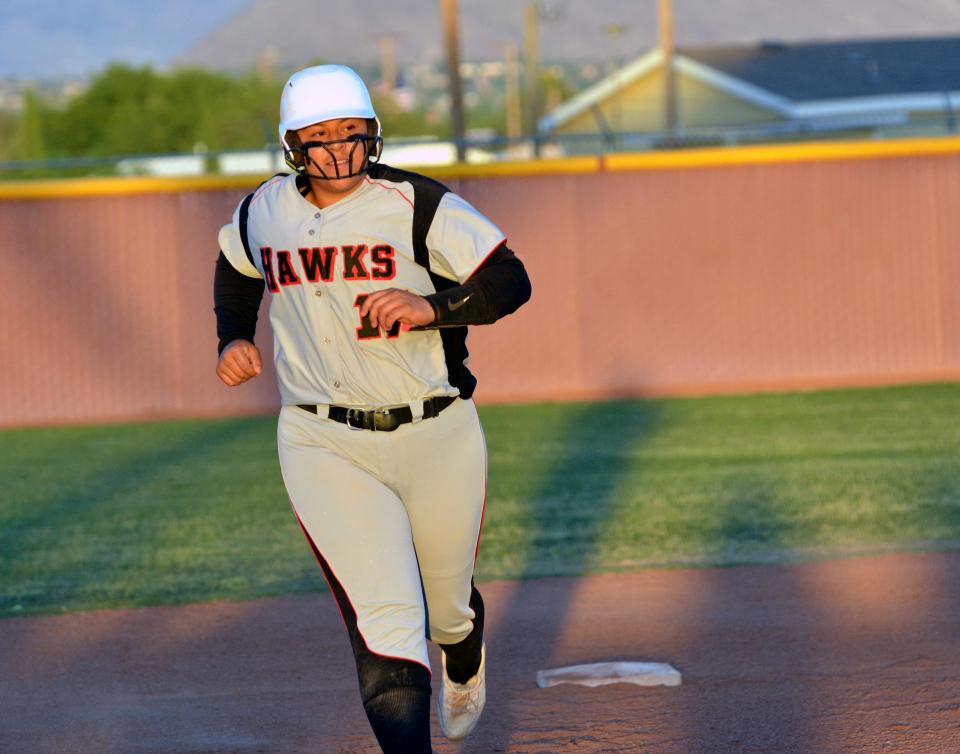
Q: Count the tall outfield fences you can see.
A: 1